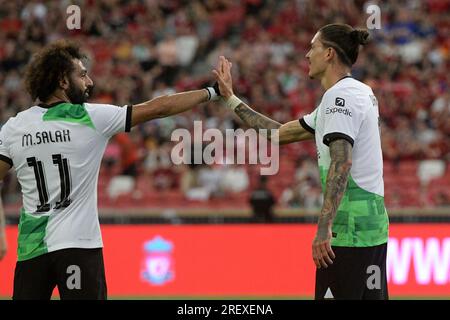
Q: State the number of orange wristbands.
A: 0